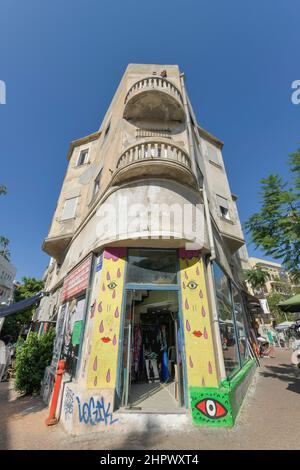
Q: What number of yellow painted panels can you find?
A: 2